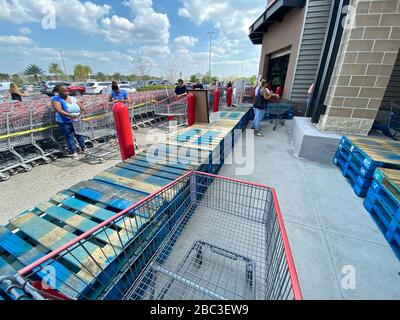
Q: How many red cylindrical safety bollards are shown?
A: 4